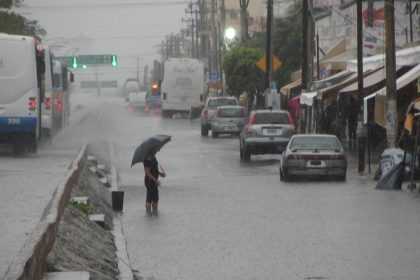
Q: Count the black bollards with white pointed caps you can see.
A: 0